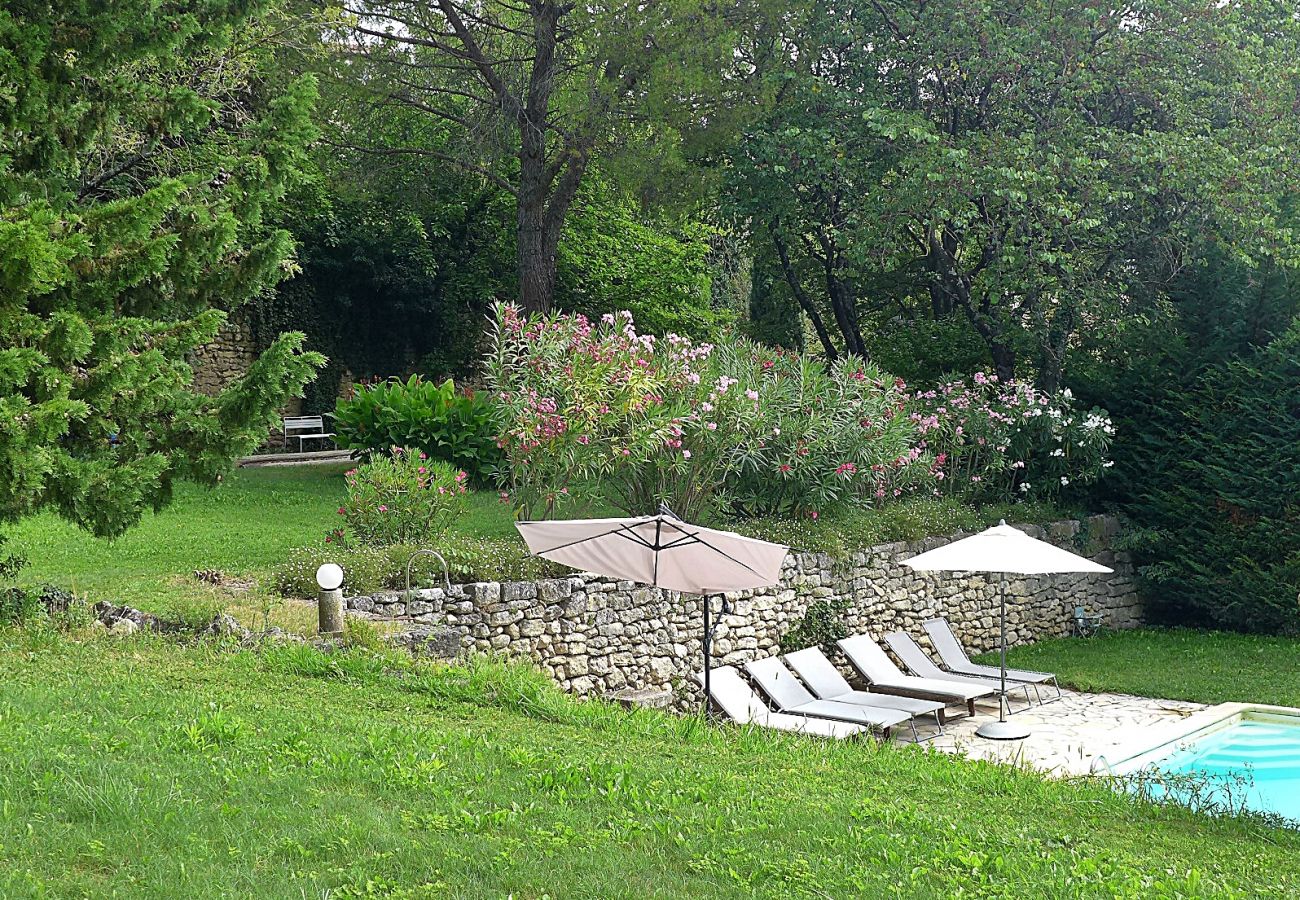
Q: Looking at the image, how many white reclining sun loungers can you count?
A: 6